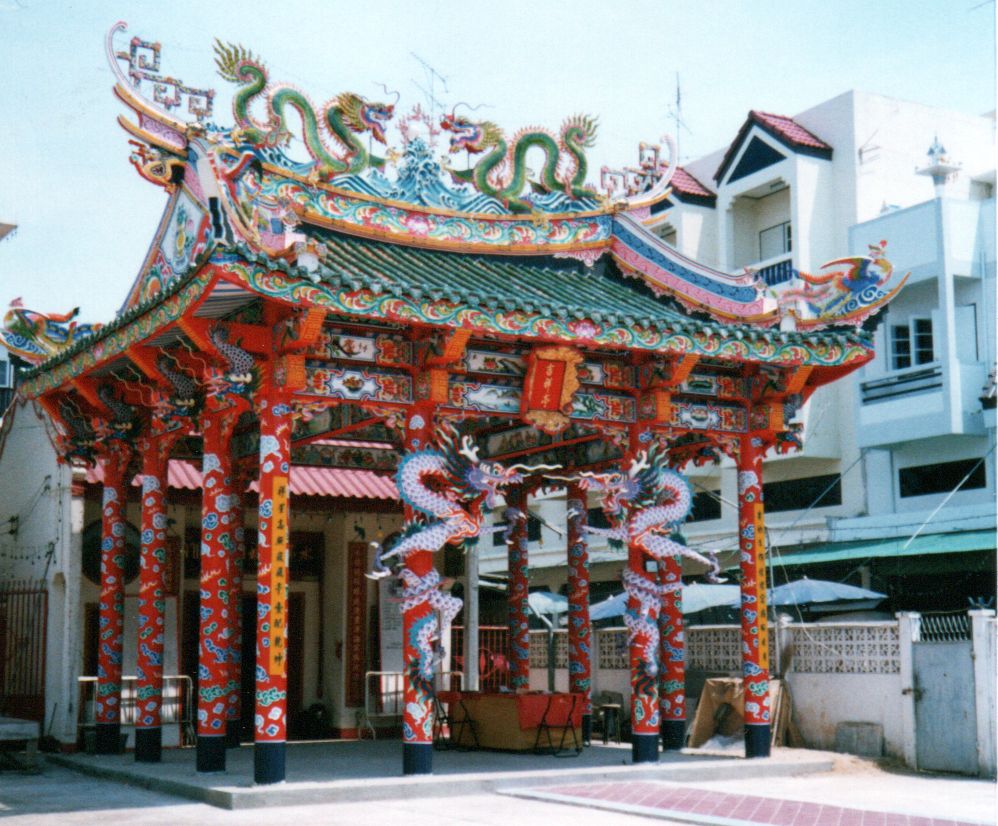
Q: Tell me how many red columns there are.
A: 11